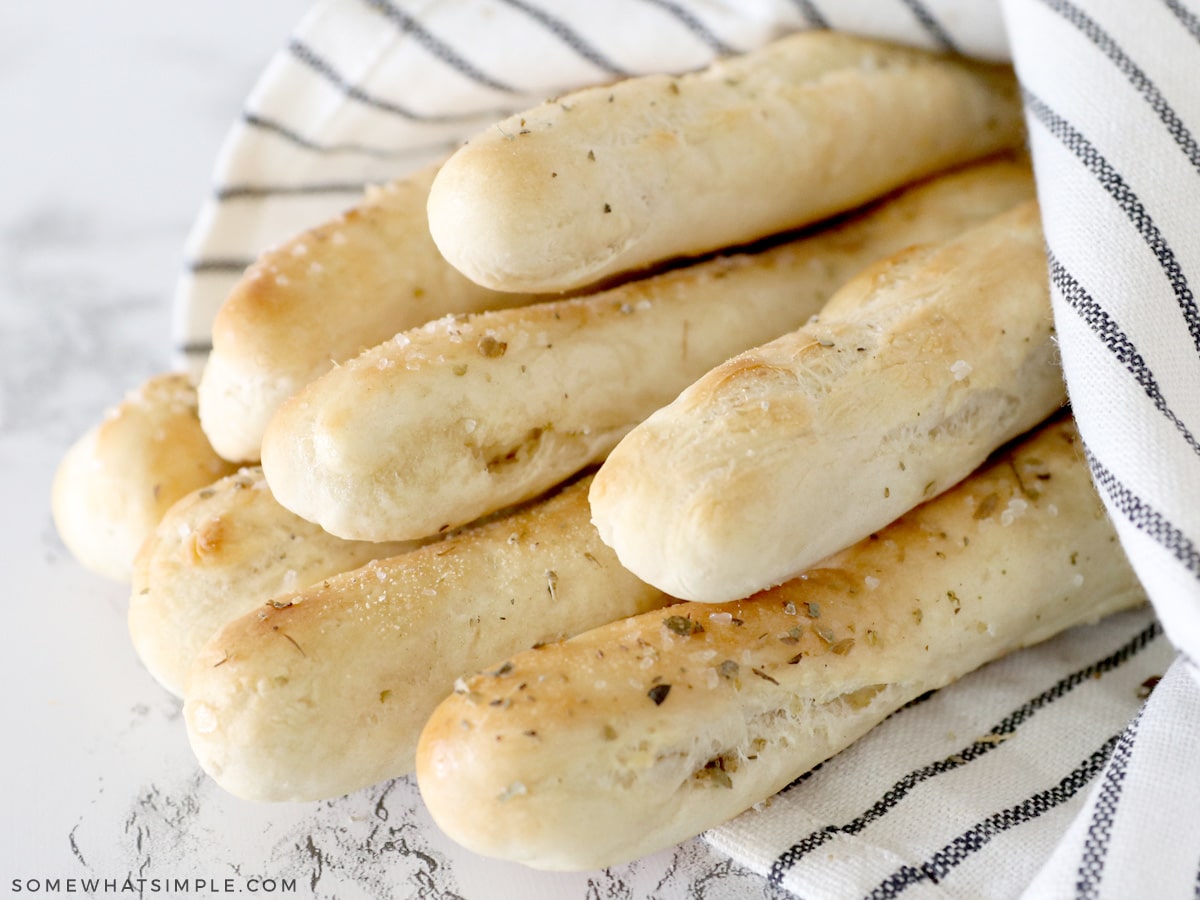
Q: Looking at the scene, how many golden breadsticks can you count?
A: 8